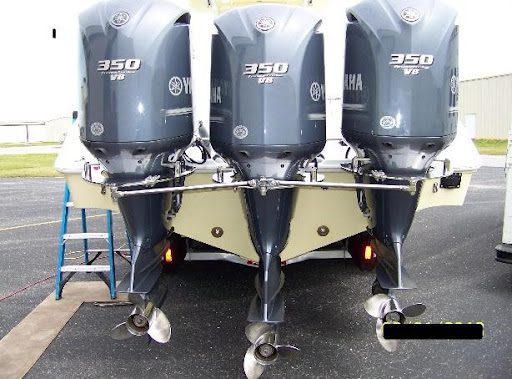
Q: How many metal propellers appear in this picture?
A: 3